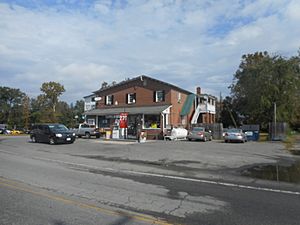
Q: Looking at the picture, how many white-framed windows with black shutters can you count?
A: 3